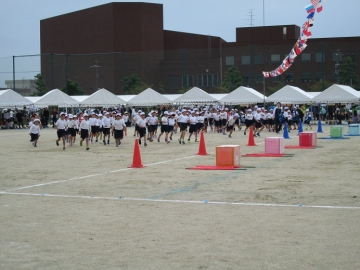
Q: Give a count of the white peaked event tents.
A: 8